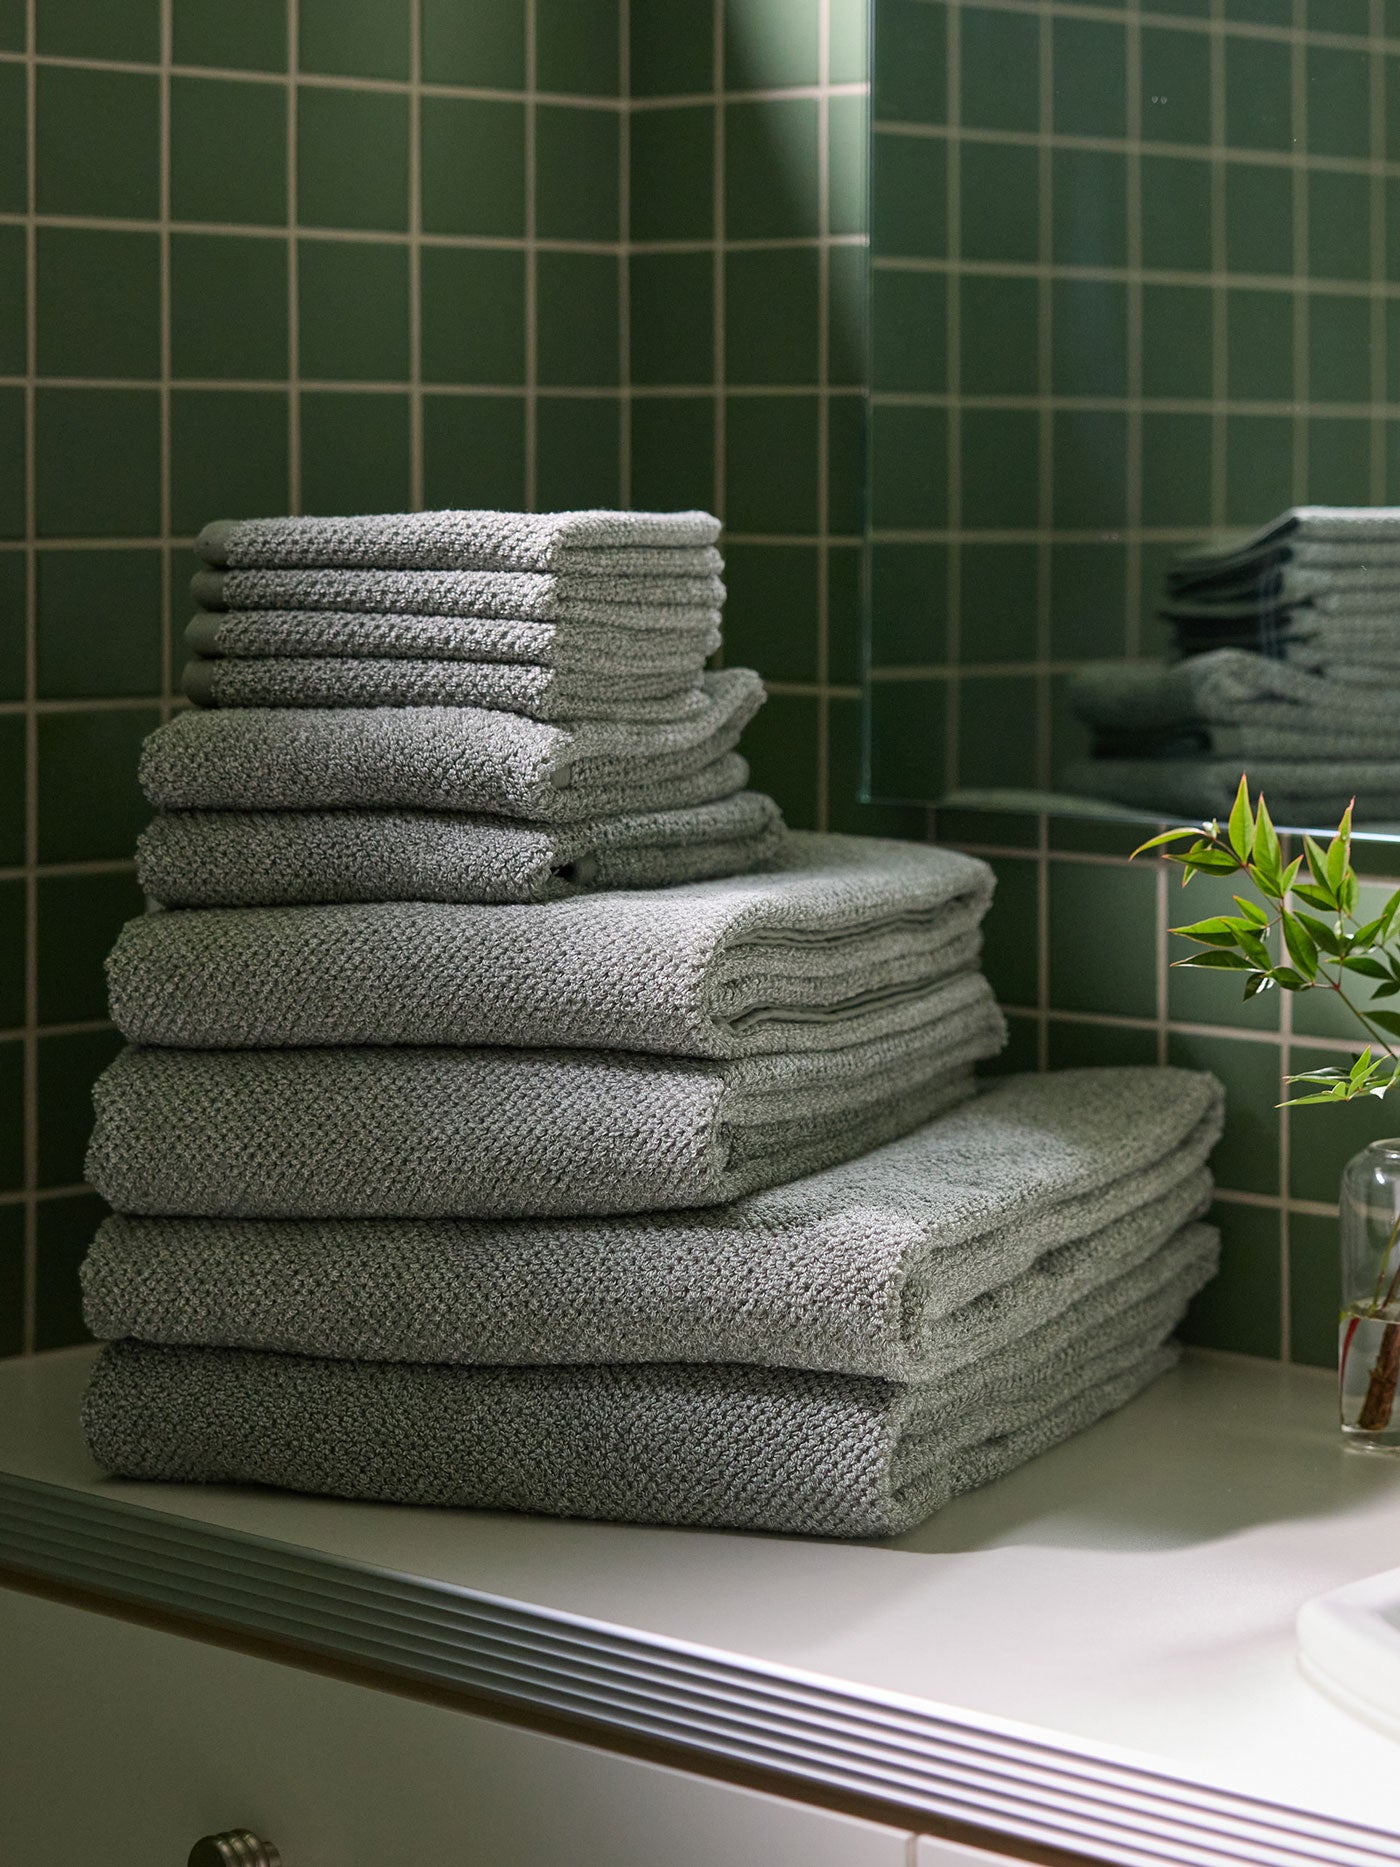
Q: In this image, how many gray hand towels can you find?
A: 2